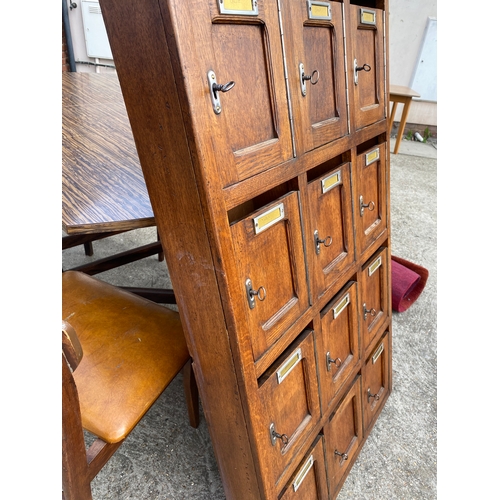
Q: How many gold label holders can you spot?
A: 11